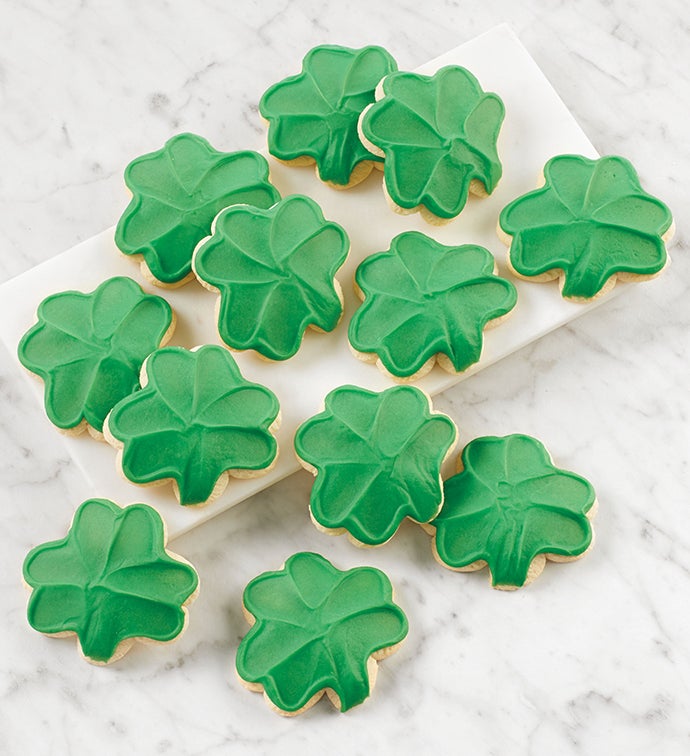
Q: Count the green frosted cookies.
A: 12